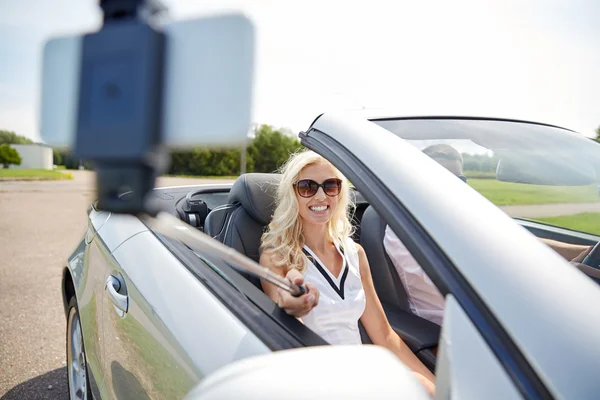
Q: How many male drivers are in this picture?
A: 1